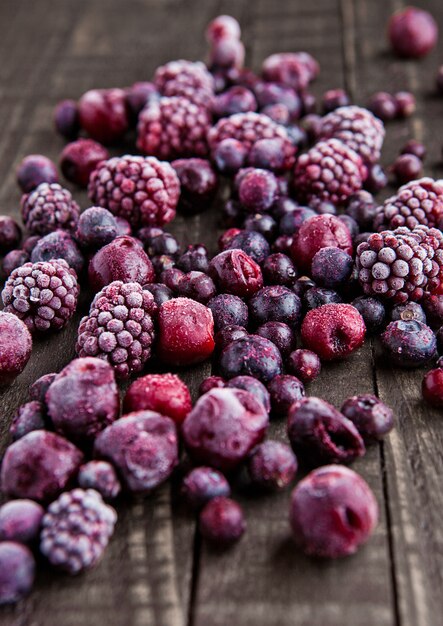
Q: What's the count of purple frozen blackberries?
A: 12